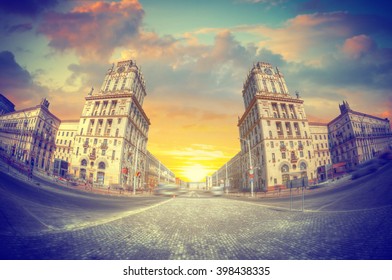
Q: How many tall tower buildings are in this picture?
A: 2